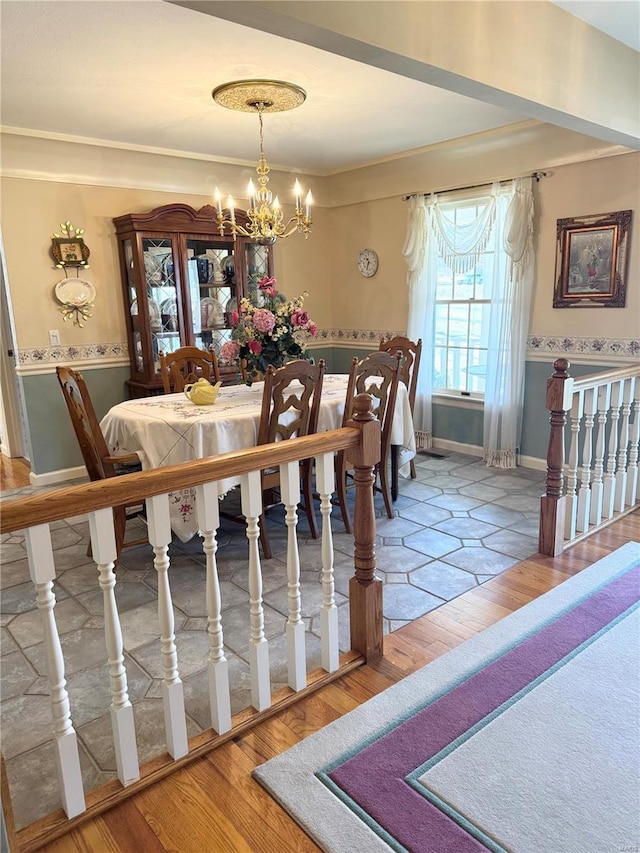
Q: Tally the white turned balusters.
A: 13